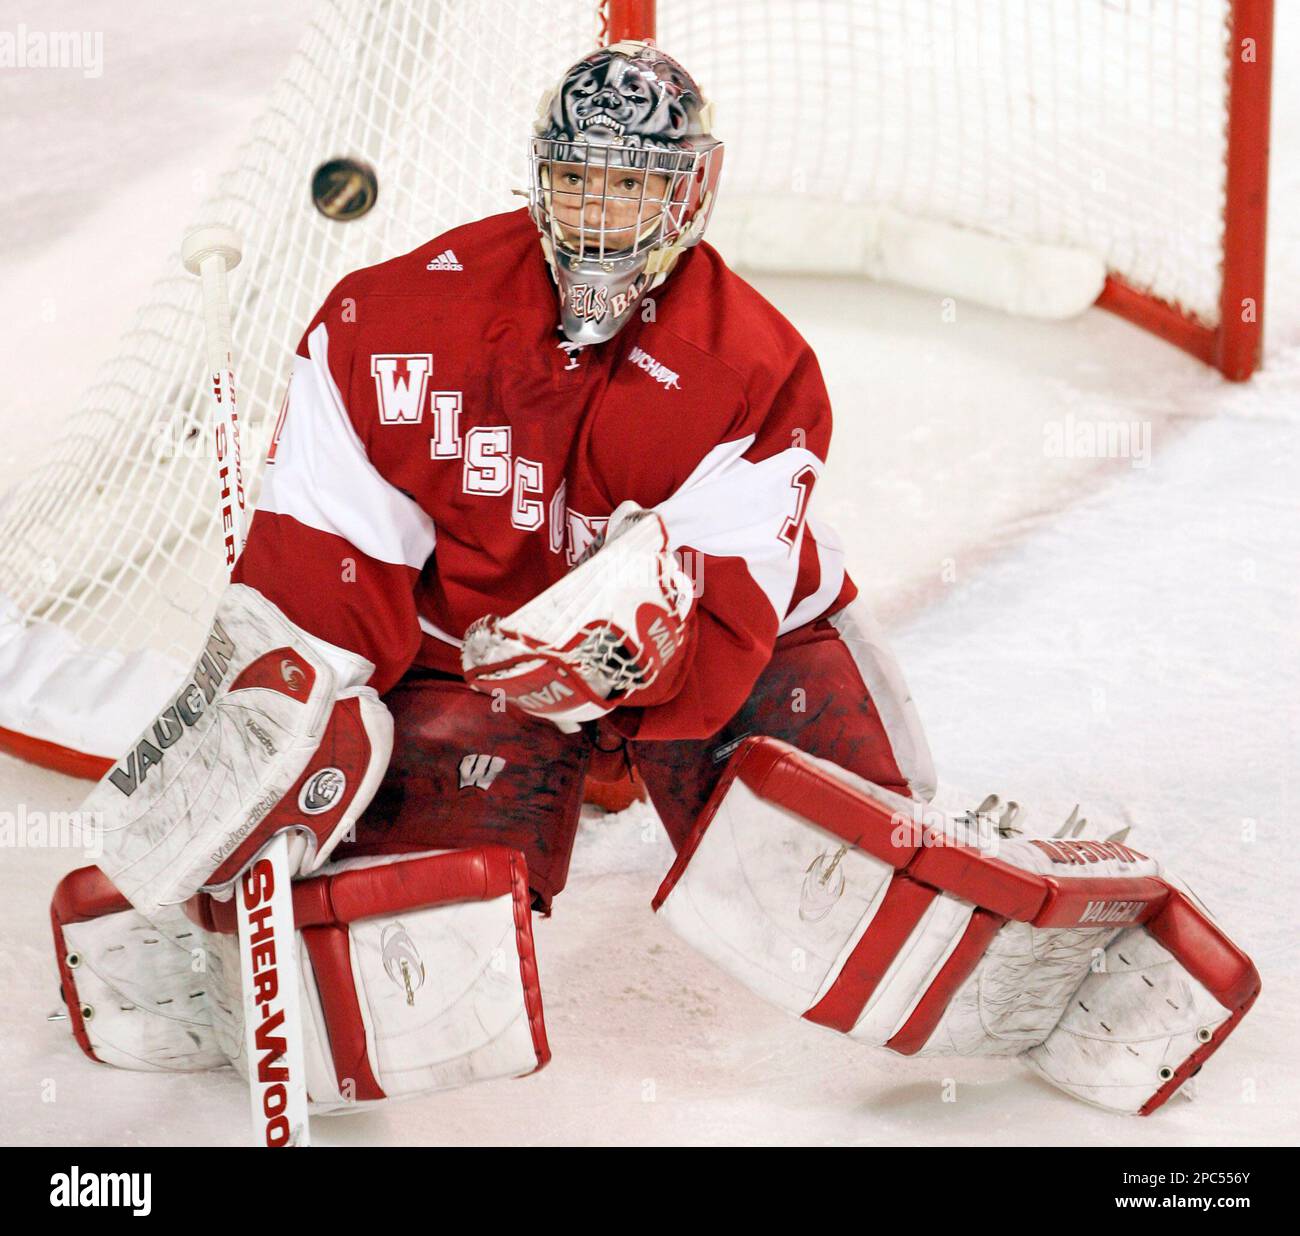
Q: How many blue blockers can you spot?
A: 0